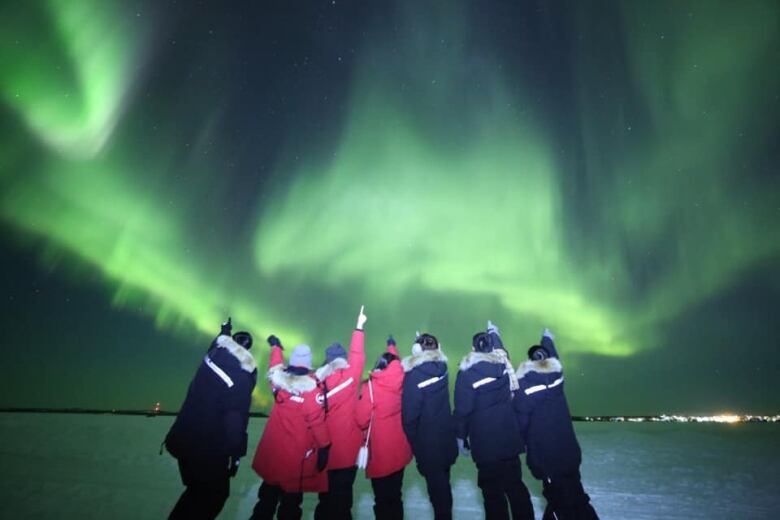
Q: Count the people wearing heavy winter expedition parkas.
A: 7